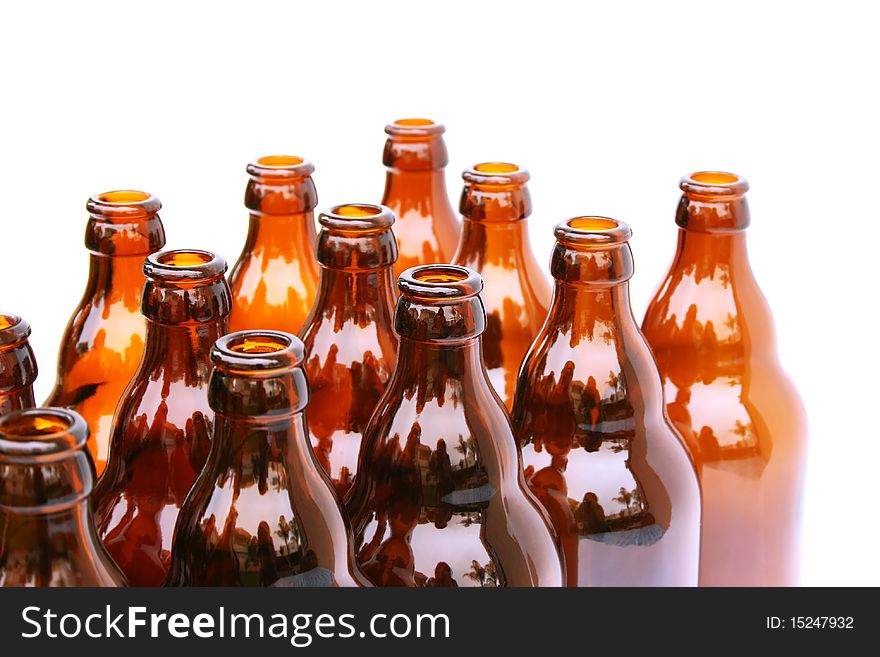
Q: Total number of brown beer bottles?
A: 12